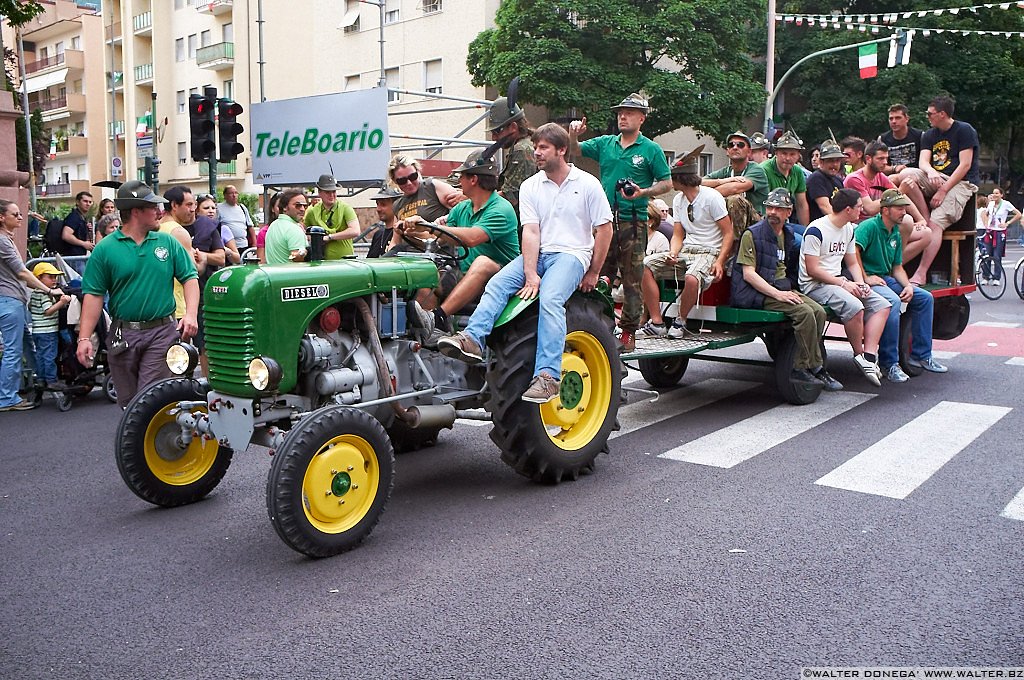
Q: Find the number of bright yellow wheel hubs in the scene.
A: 3